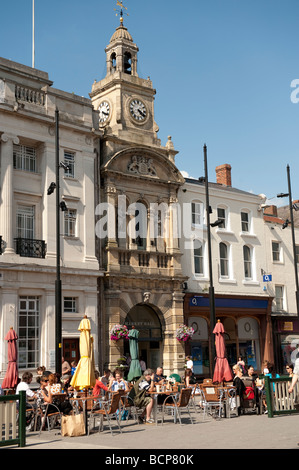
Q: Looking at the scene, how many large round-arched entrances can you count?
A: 1